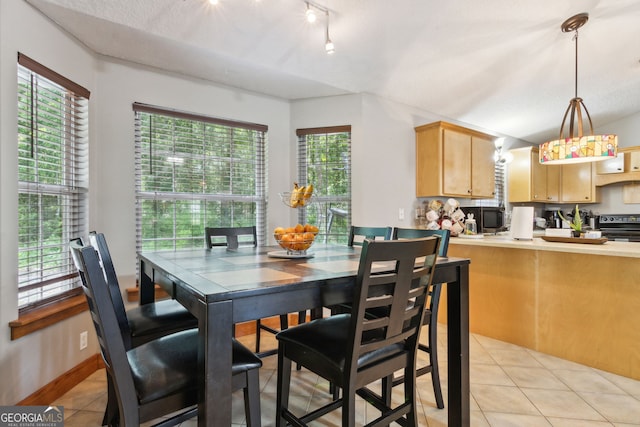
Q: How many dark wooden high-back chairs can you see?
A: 6